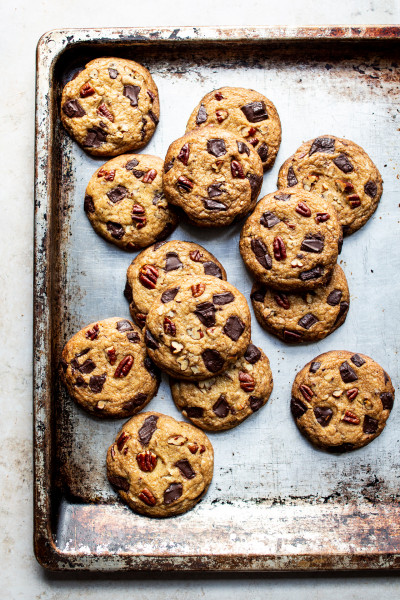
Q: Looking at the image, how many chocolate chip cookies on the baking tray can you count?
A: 13